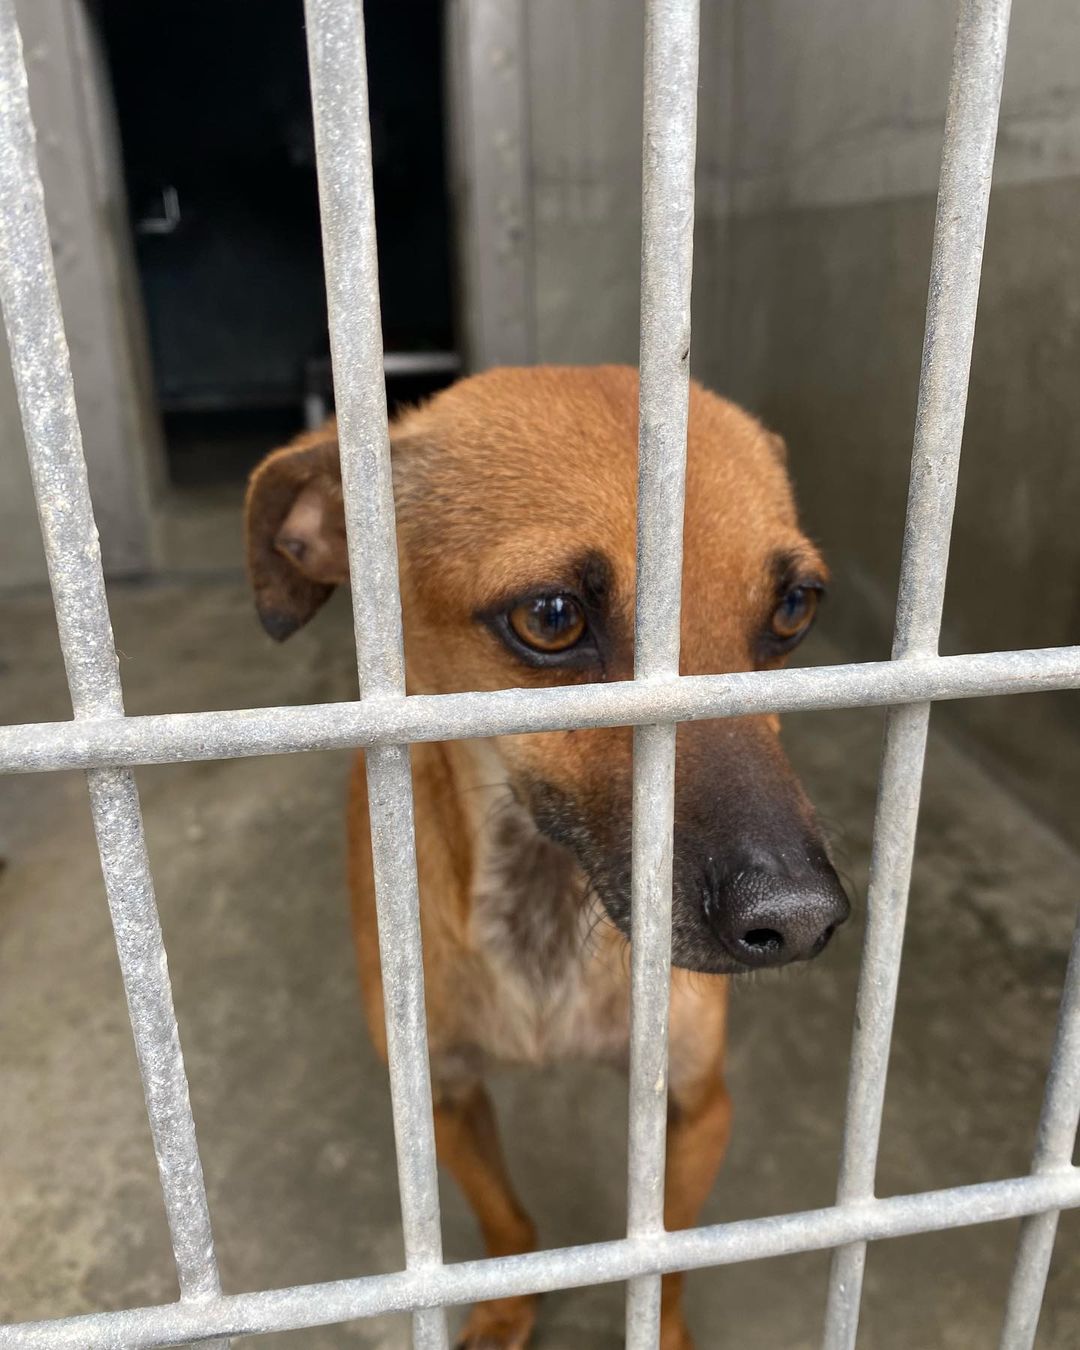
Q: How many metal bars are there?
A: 7